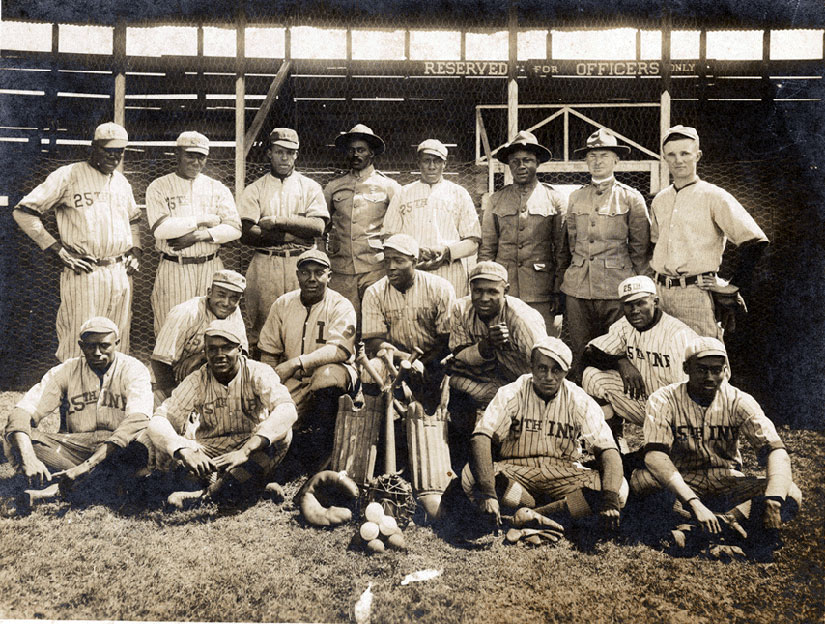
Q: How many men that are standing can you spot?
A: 8